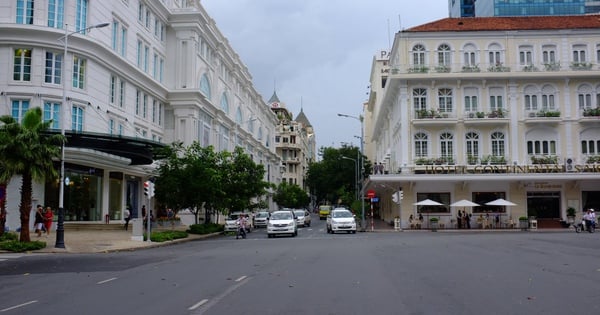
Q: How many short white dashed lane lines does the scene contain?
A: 4